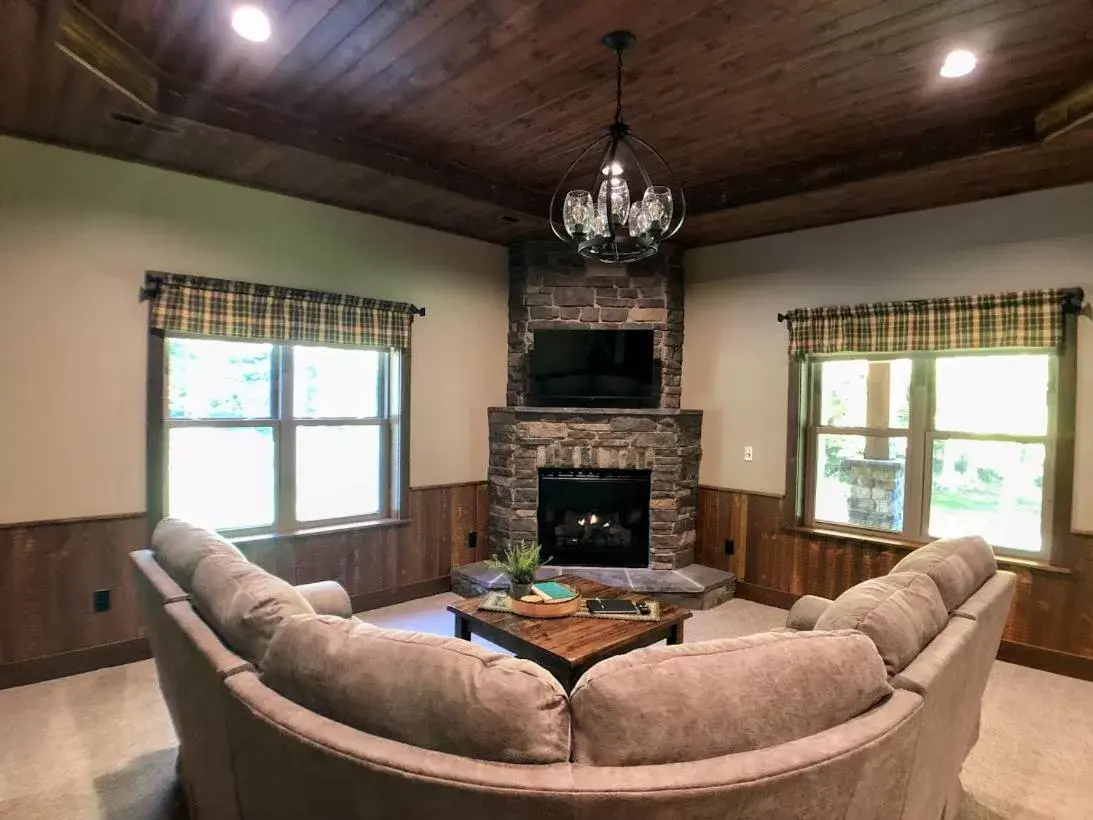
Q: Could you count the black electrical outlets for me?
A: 3